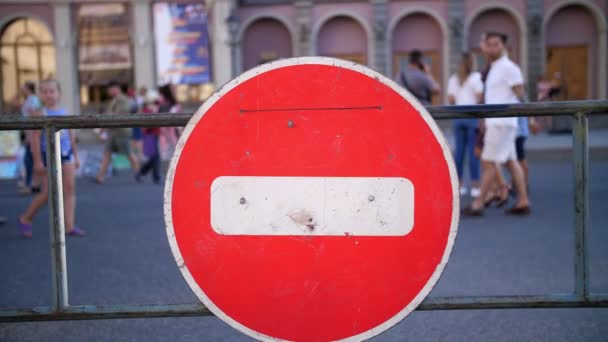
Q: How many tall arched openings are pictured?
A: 6